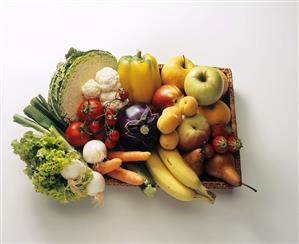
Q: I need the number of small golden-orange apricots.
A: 4